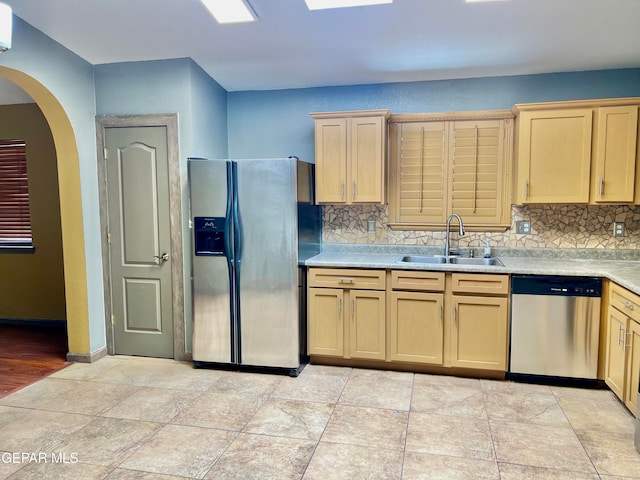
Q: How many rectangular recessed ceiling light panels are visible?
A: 3